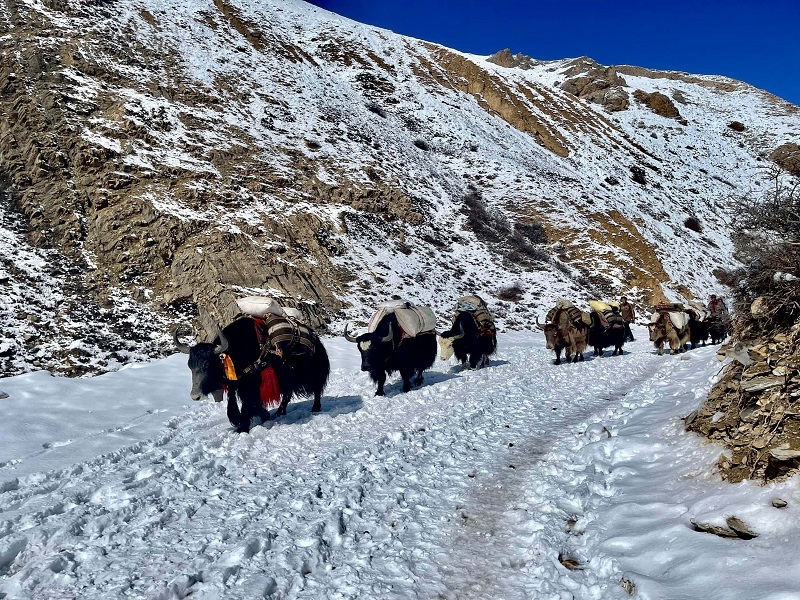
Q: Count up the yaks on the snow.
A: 8